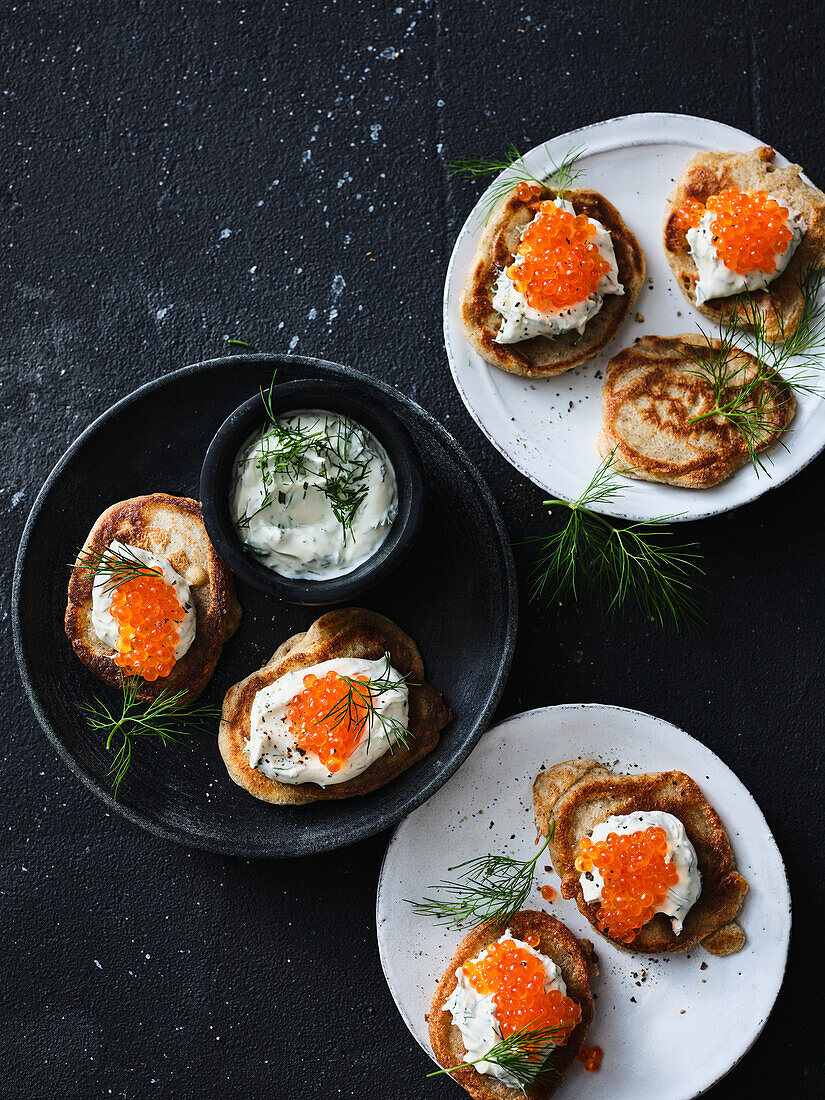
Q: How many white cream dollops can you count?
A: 6